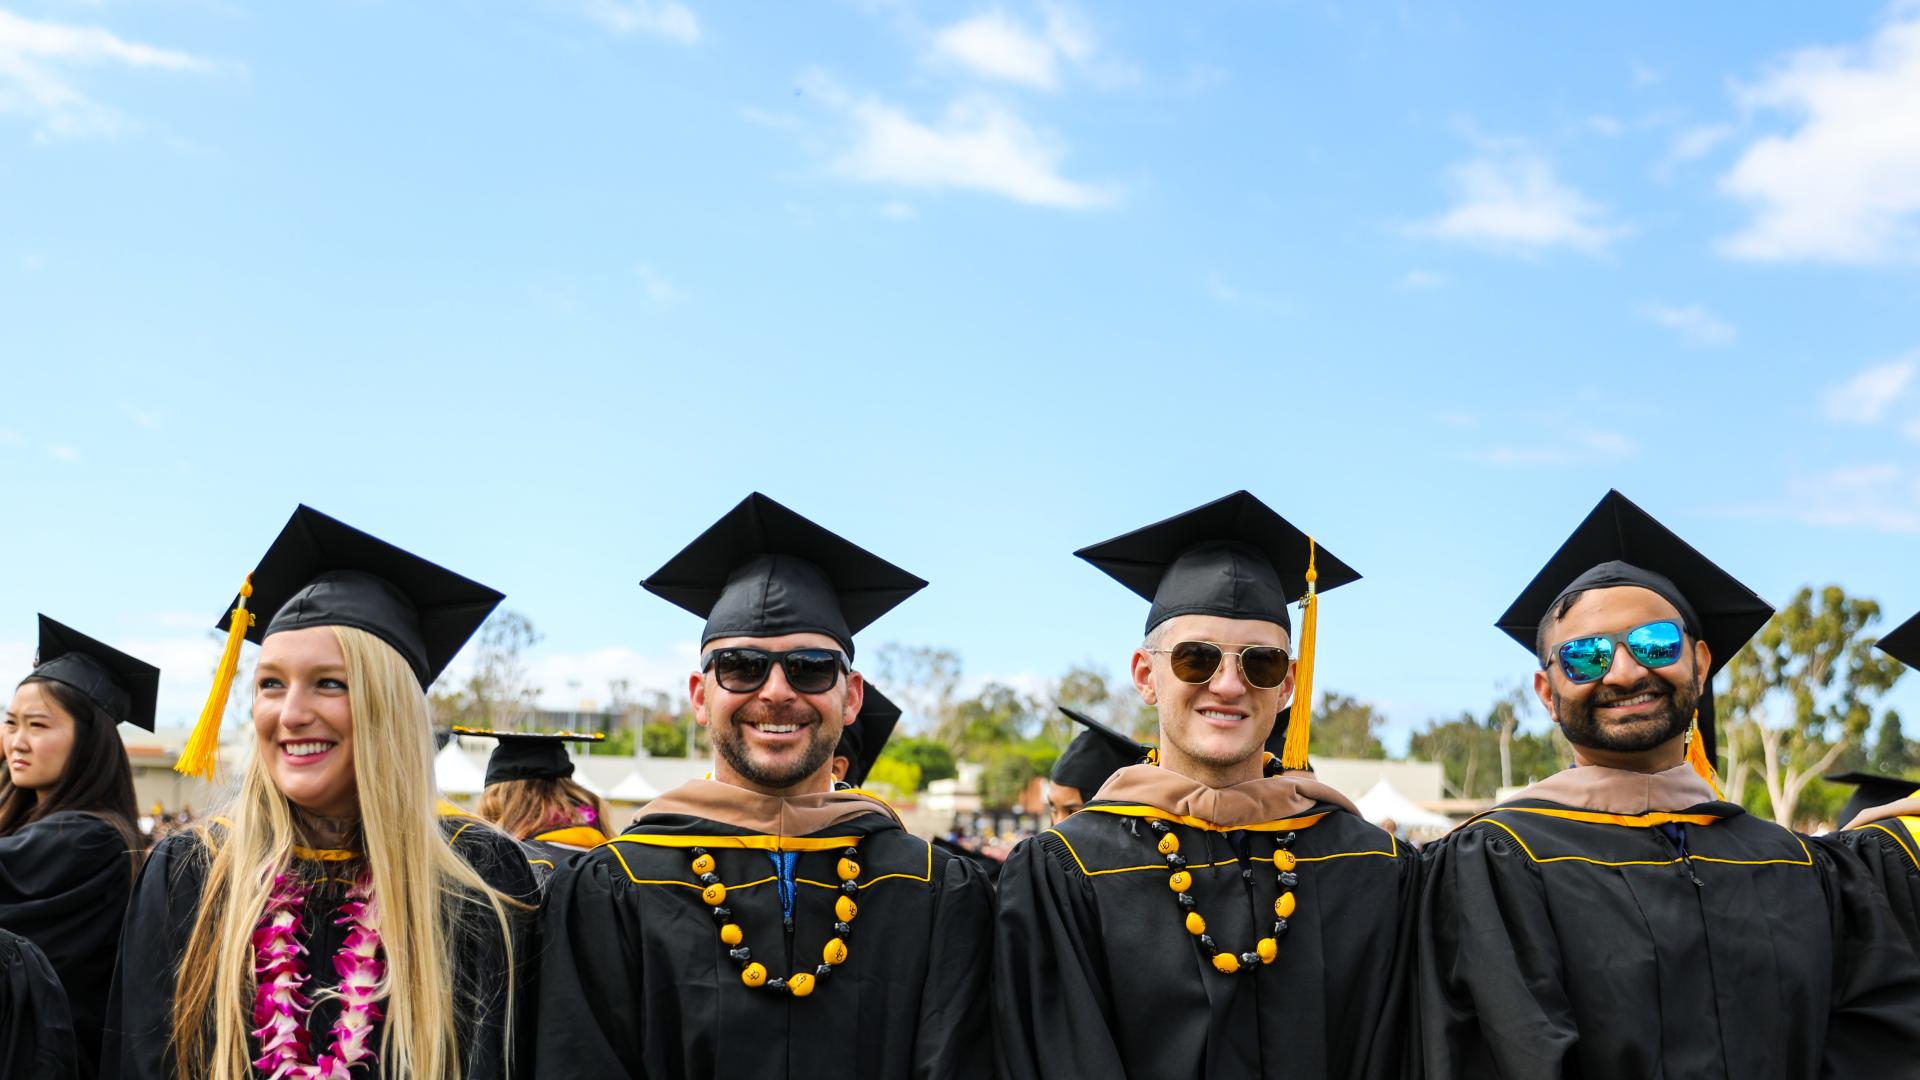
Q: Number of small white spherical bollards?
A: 0